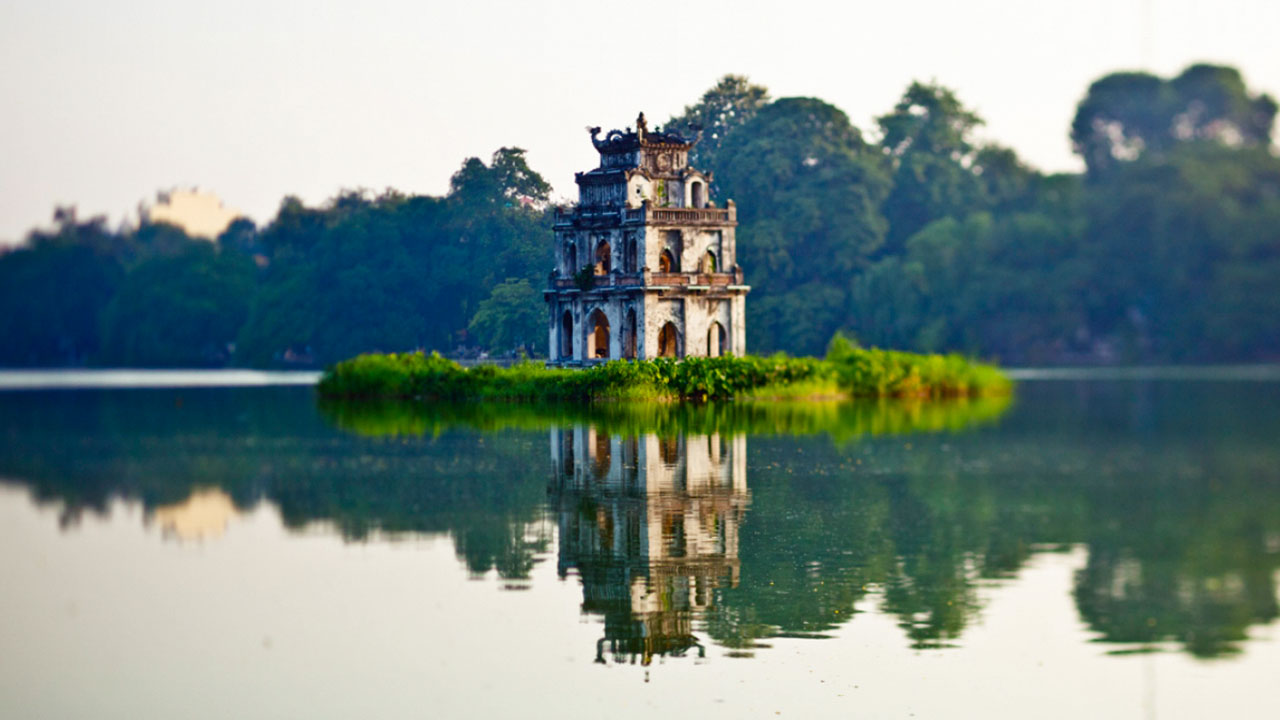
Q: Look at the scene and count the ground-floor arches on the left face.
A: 3